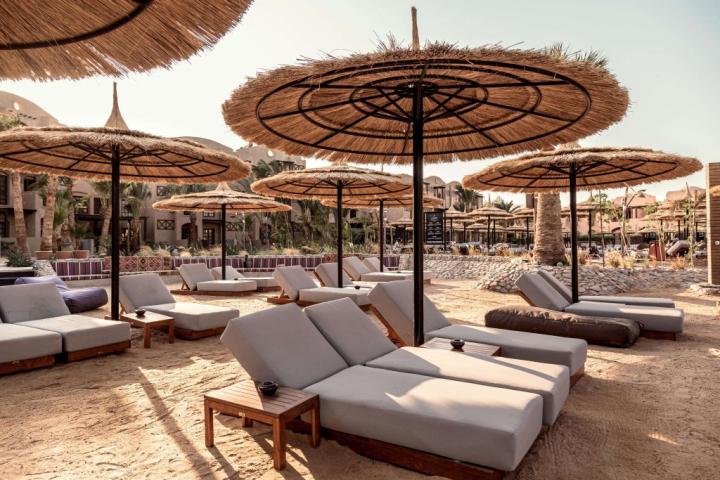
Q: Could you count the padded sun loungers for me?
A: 14